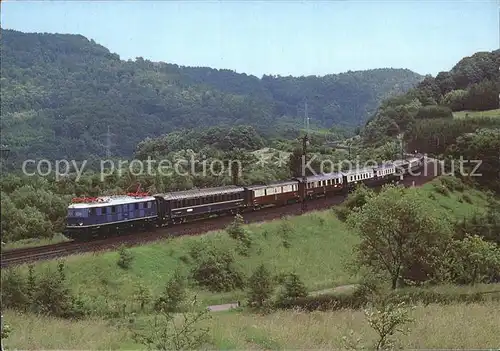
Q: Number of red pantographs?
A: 2